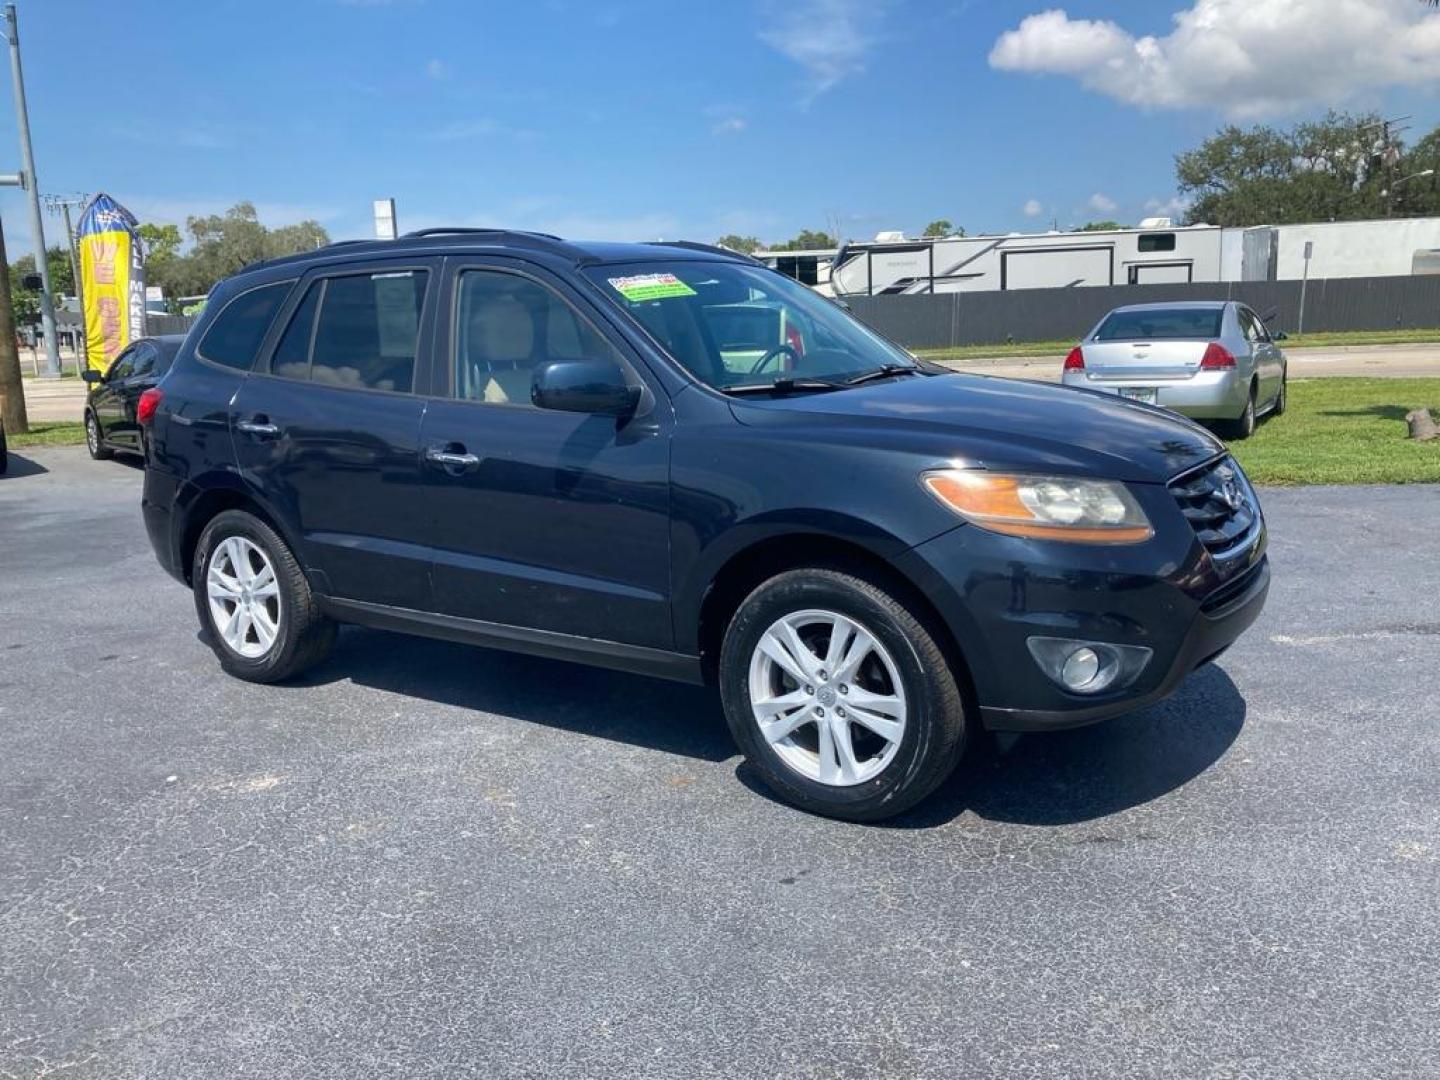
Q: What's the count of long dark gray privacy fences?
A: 1